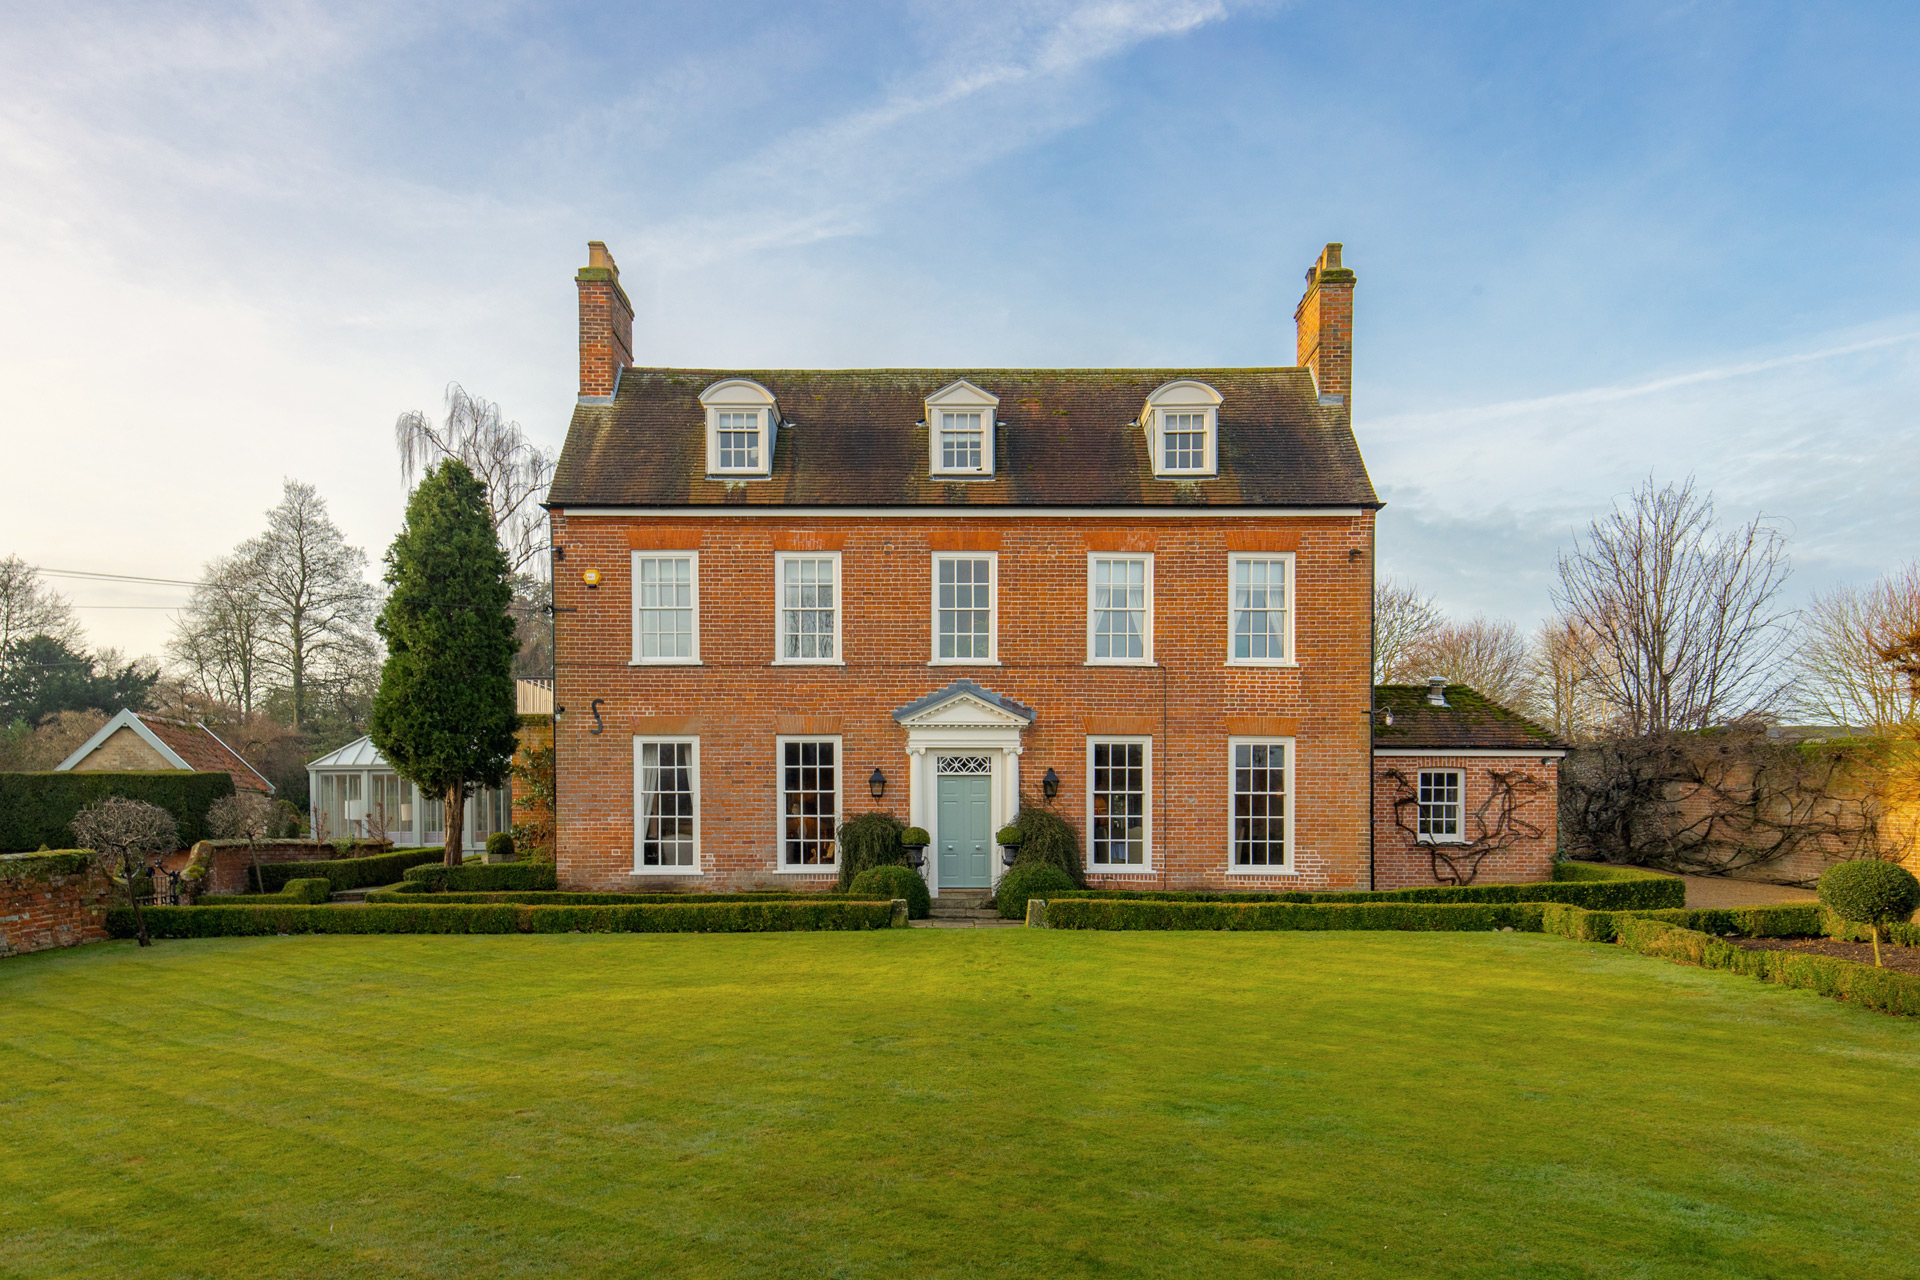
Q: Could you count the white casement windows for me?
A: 13